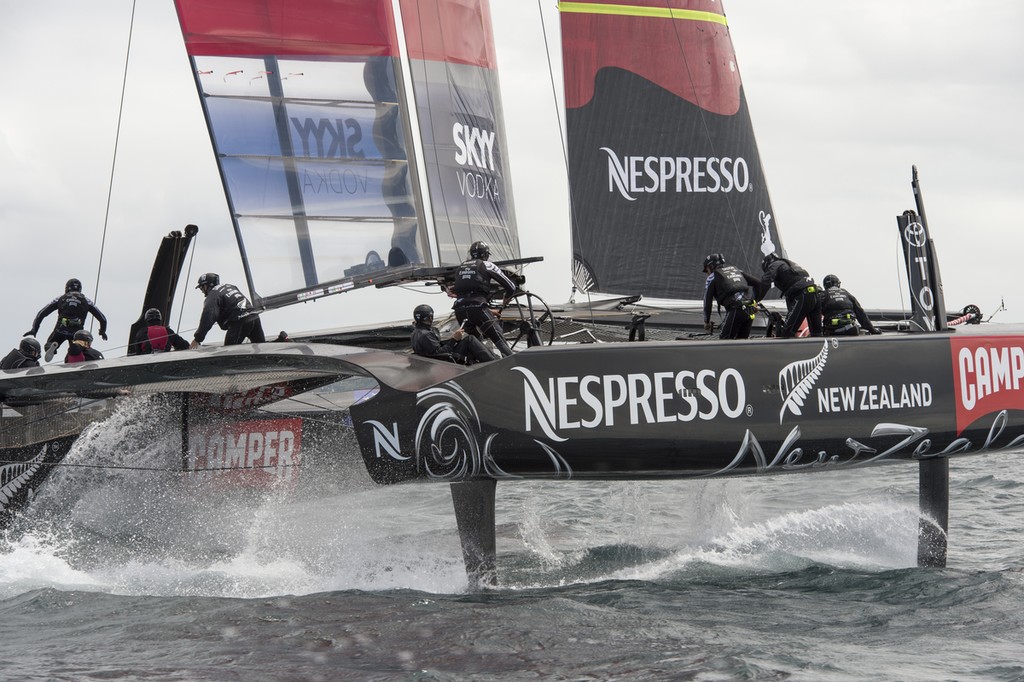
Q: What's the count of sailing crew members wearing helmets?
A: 10